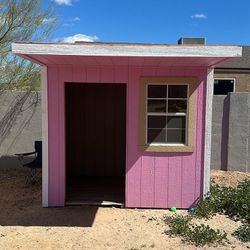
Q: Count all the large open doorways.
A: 1